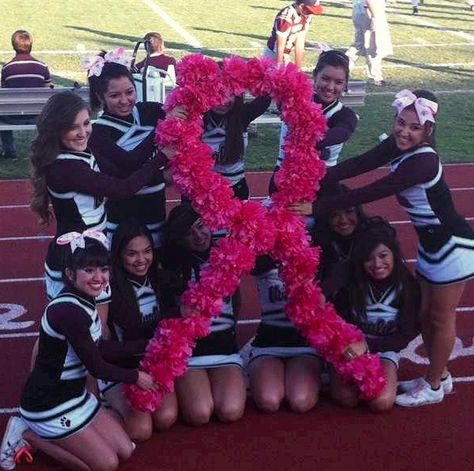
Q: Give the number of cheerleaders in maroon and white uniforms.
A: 10